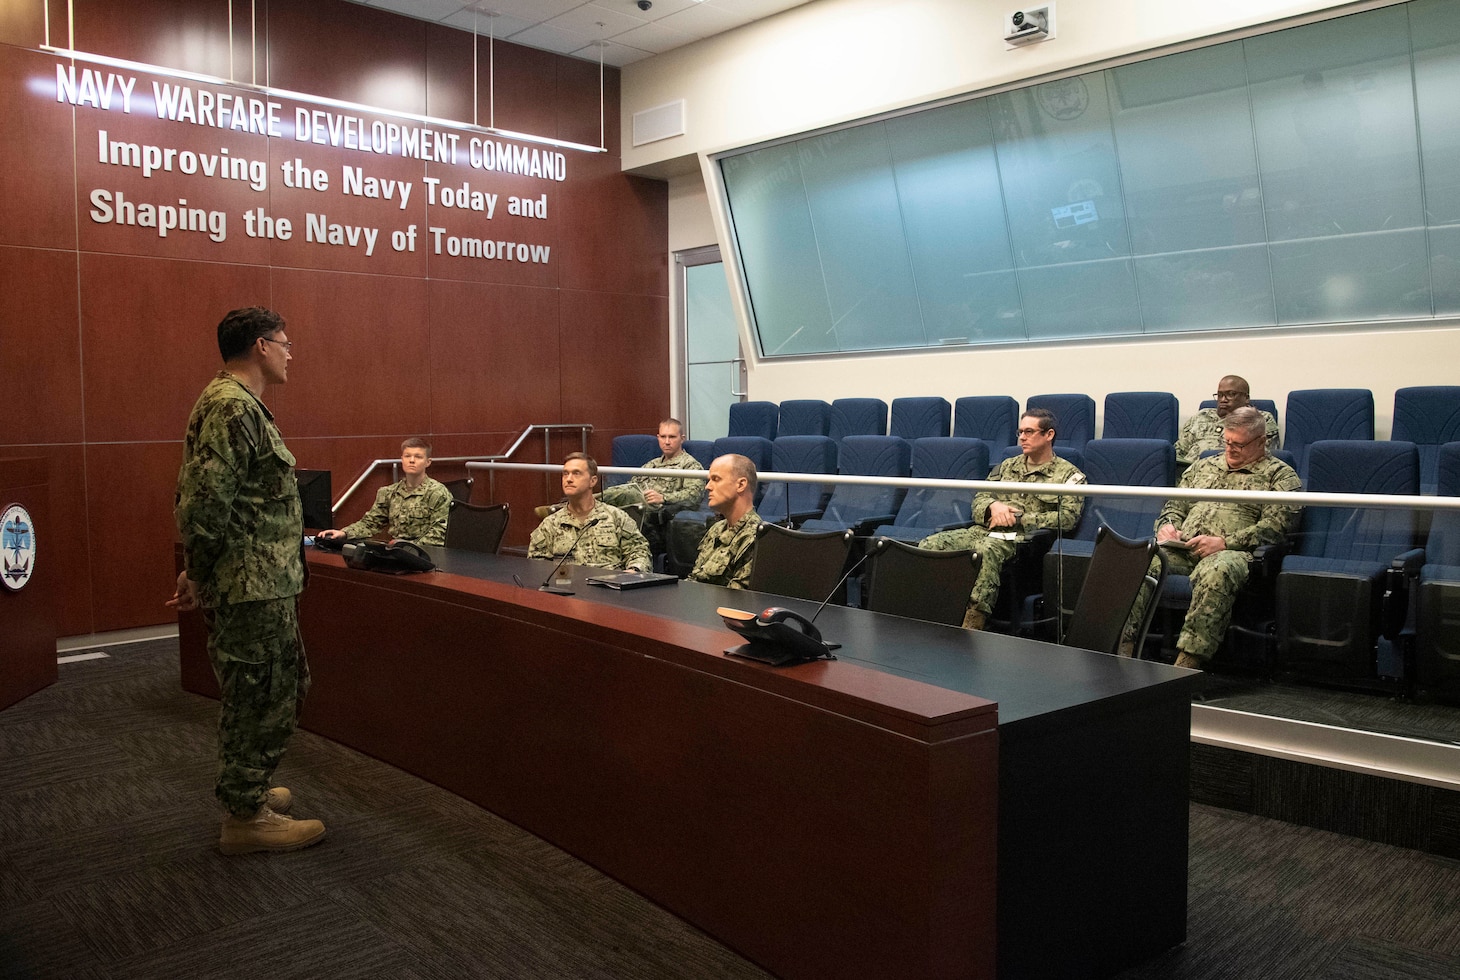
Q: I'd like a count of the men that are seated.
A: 7